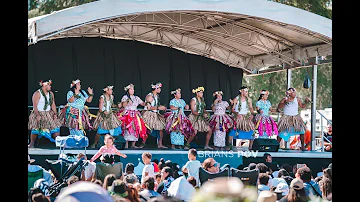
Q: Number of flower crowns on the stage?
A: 11